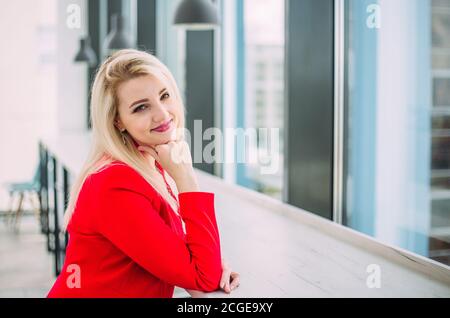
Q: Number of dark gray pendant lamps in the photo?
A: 3